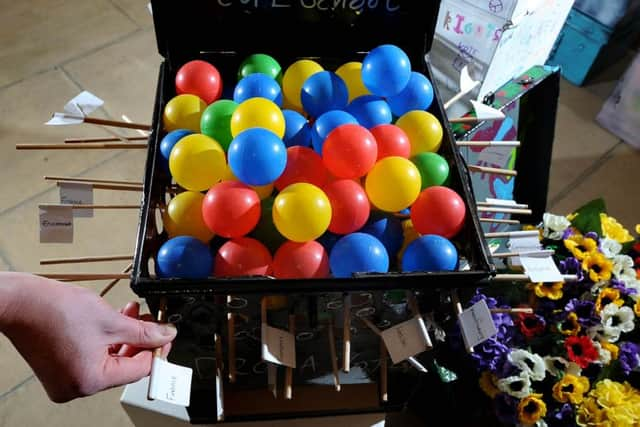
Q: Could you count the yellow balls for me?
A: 11